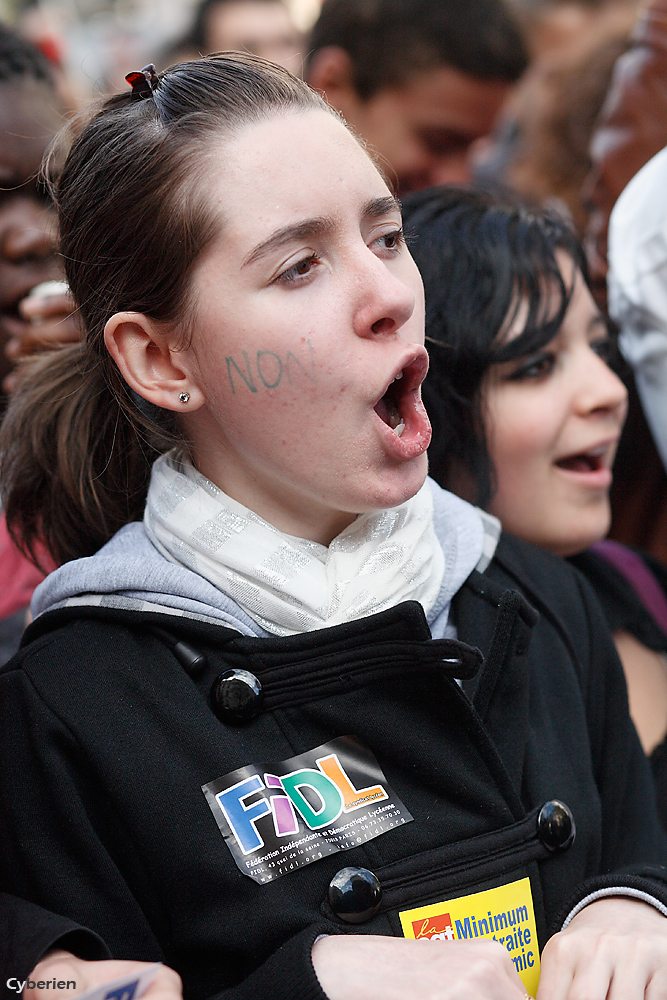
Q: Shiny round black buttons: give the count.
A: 3